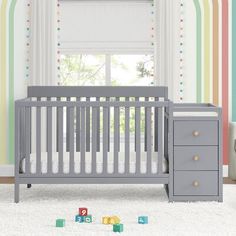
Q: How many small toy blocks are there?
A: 8